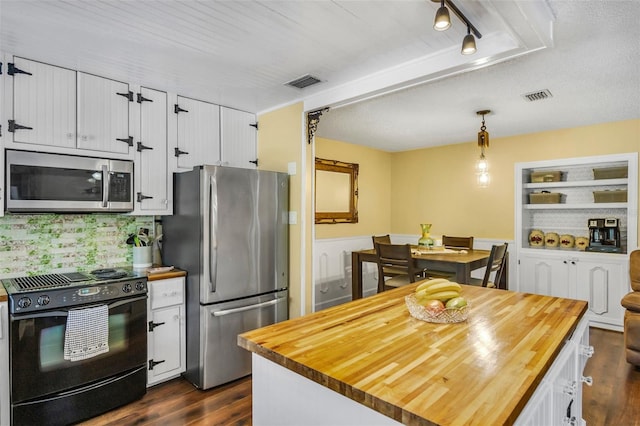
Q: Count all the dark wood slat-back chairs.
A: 4